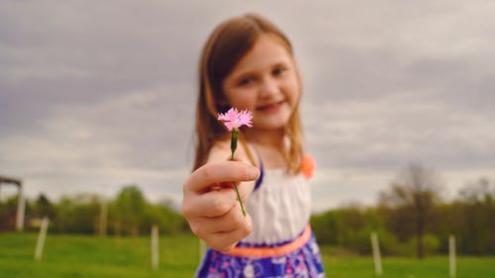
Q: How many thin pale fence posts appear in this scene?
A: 4